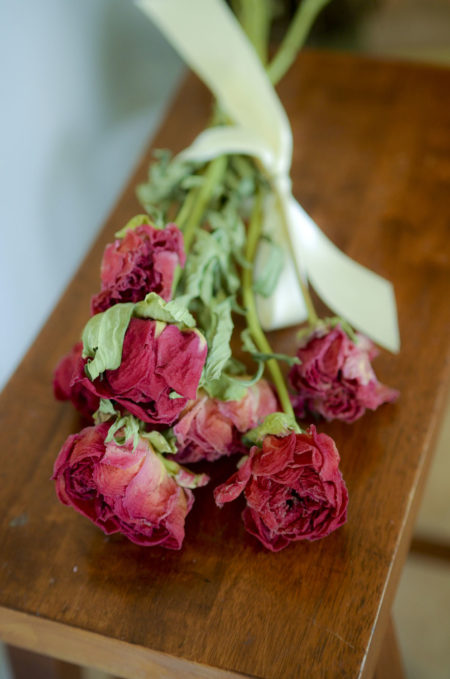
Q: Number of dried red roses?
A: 7